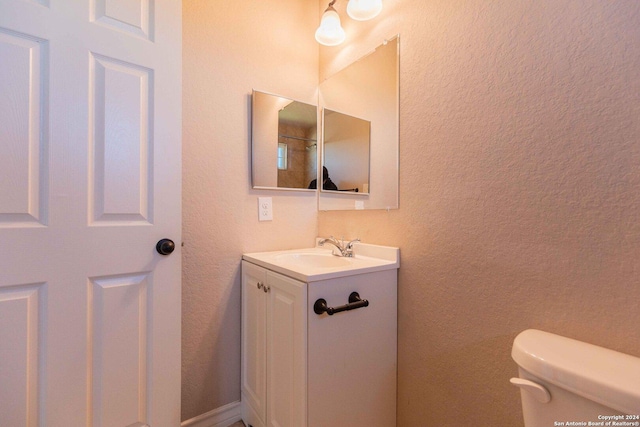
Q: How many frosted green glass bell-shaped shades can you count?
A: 0